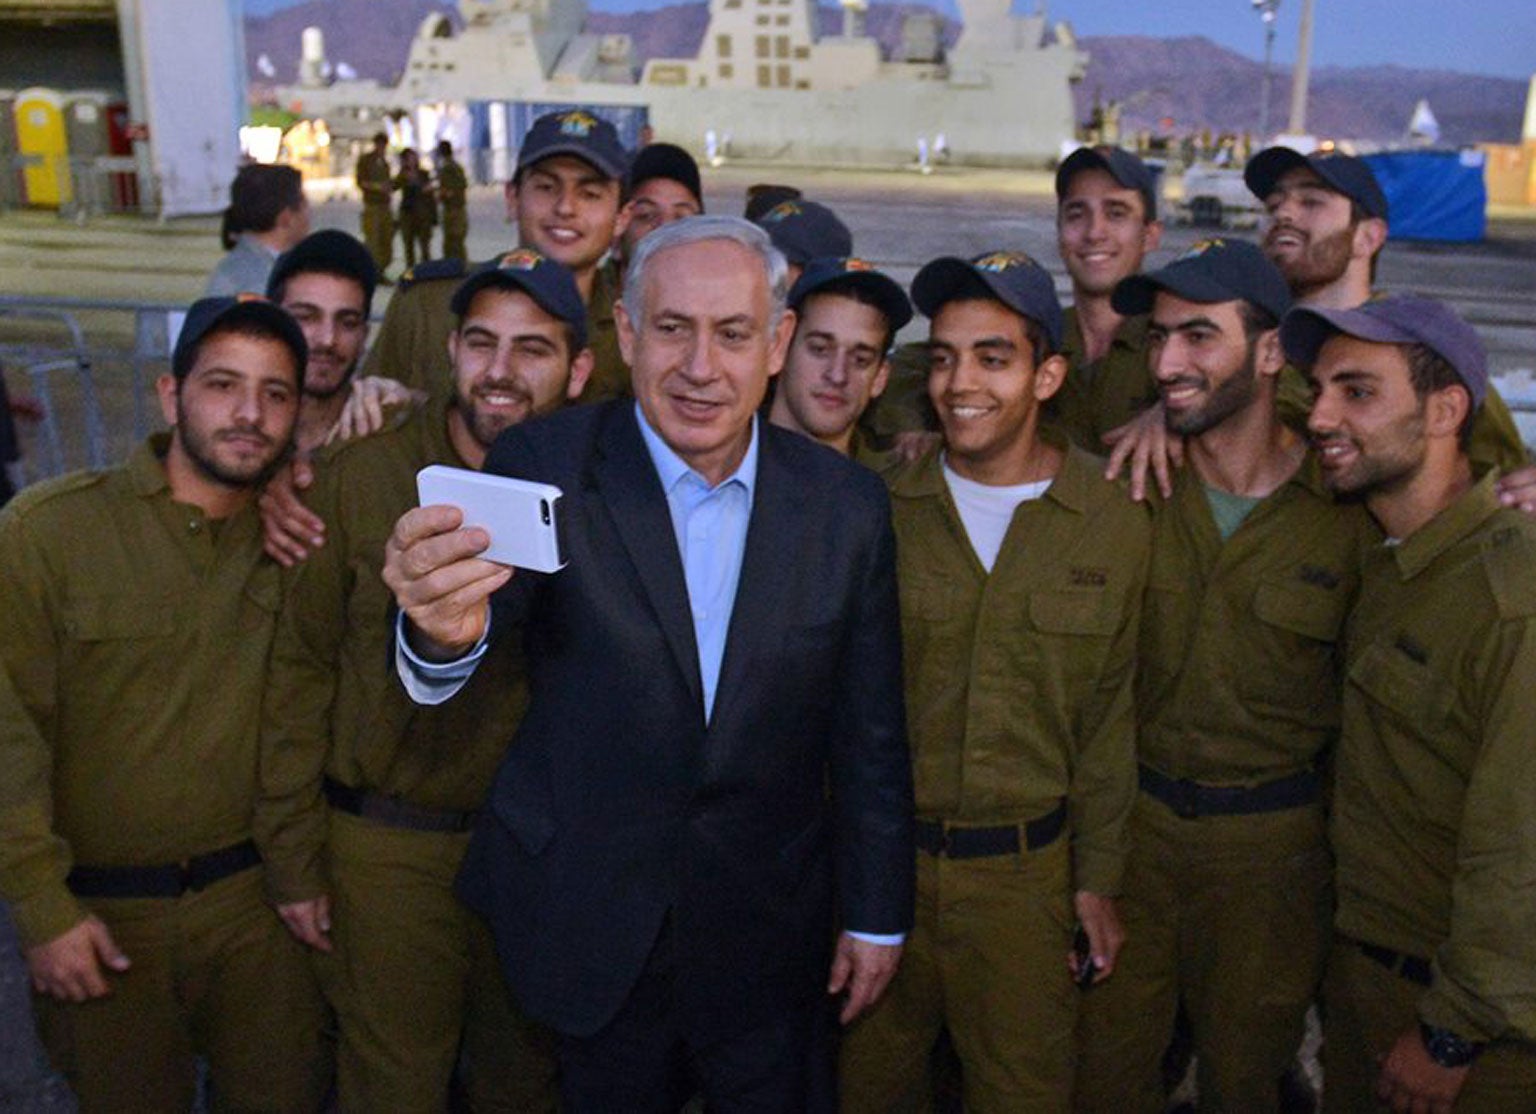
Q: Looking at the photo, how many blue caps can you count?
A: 12